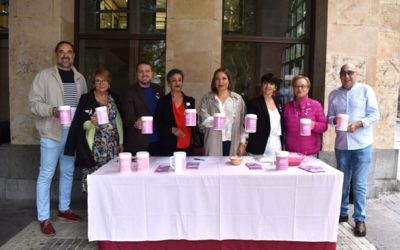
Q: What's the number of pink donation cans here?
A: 12